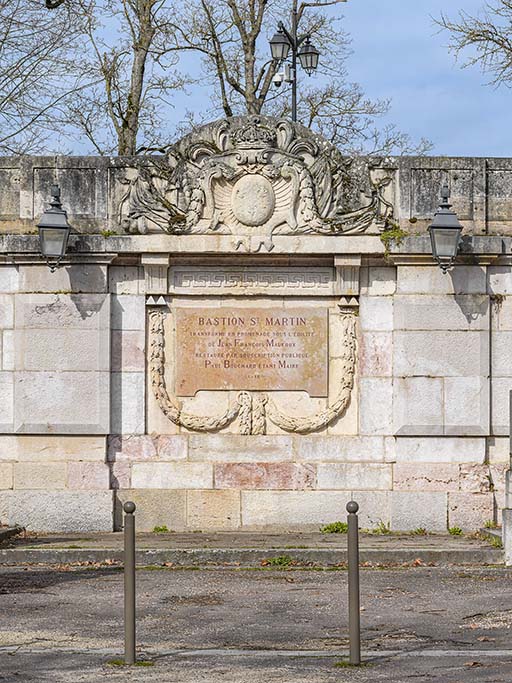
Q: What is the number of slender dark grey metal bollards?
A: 2